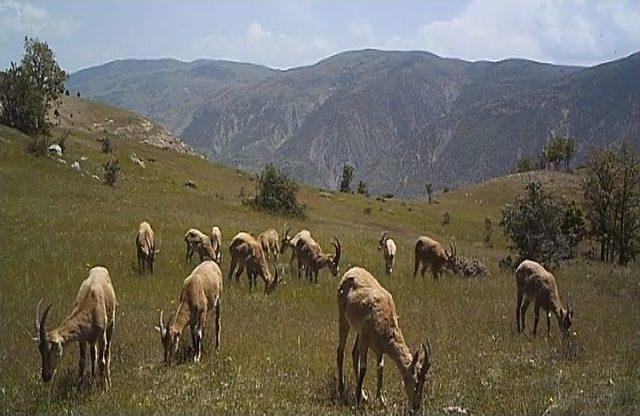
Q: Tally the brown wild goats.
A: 13